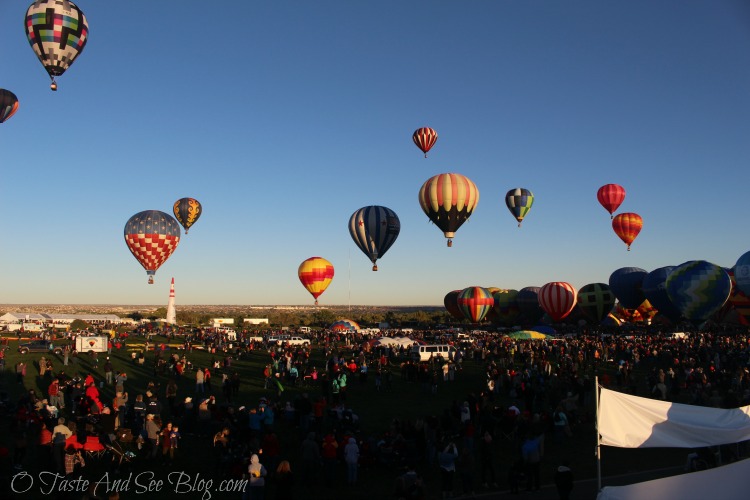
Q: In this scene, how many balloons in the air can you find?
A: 11